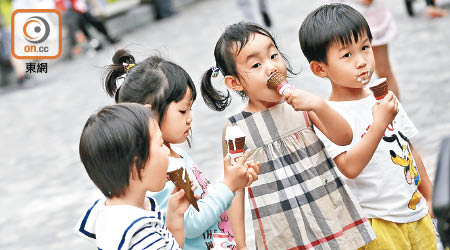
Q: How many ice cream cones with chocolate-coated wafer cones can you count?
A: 4